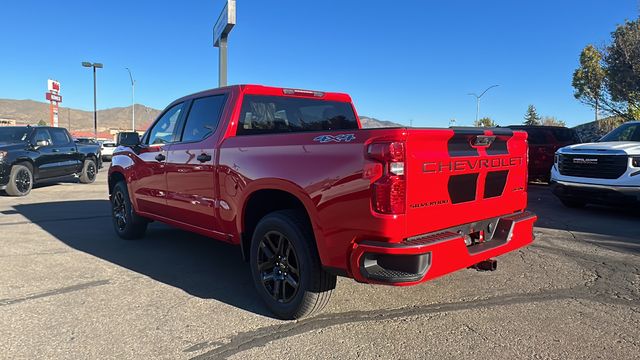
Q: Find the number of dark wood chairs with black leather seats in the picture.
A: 0